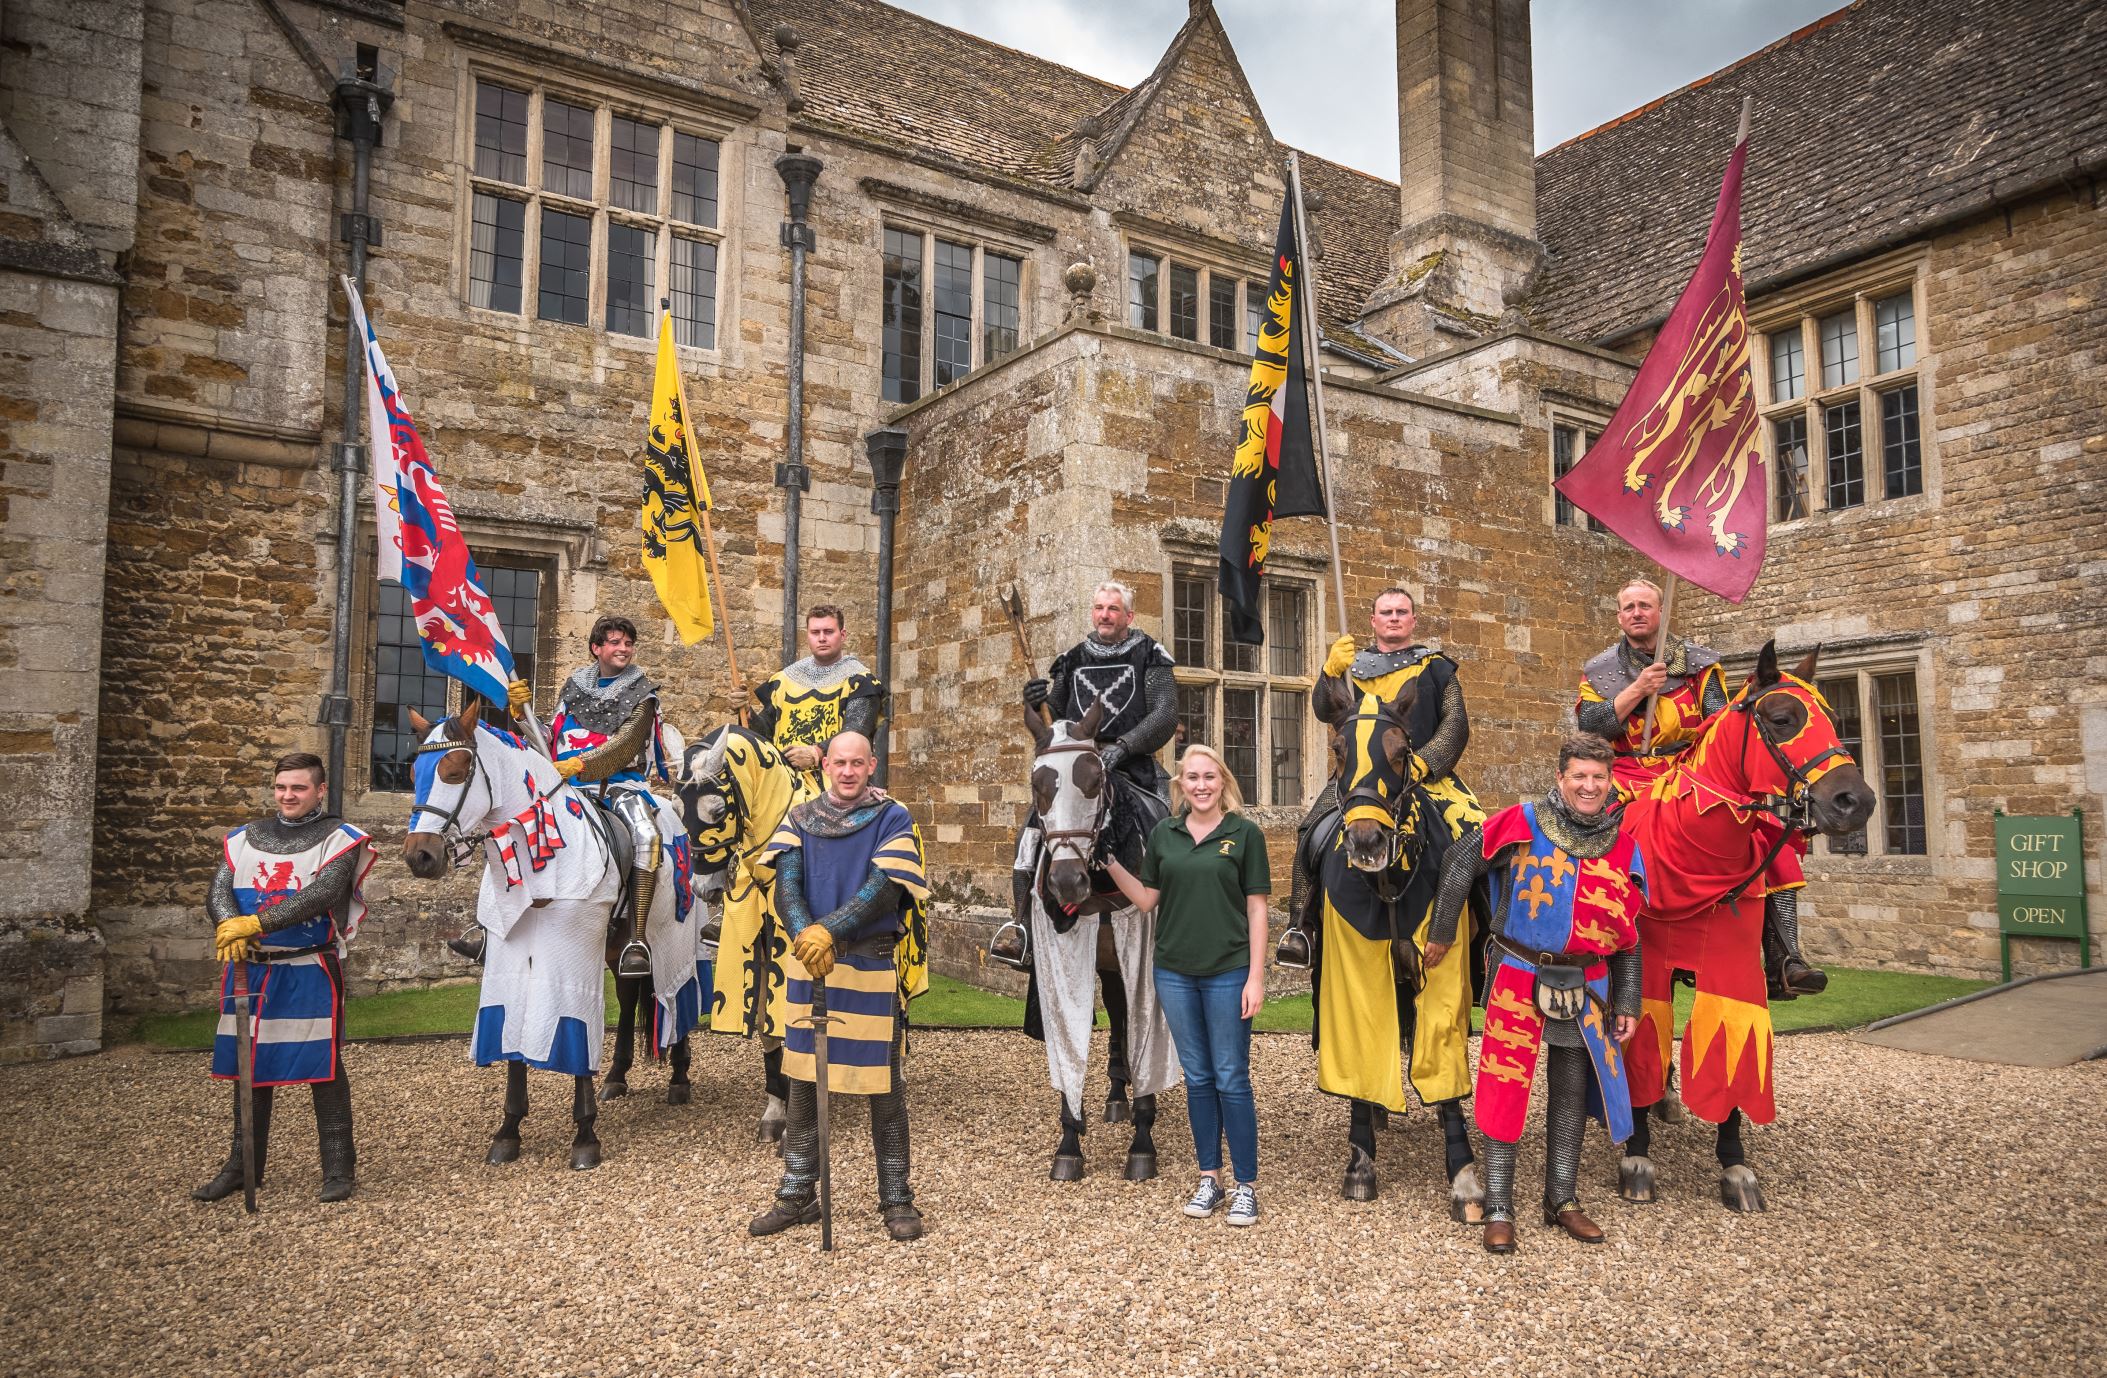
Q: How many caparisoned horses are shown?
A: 5